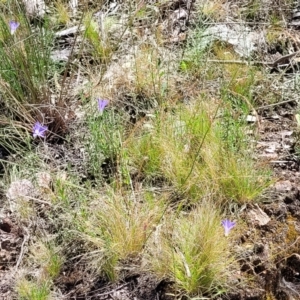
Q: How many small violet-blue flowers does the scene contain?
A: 4